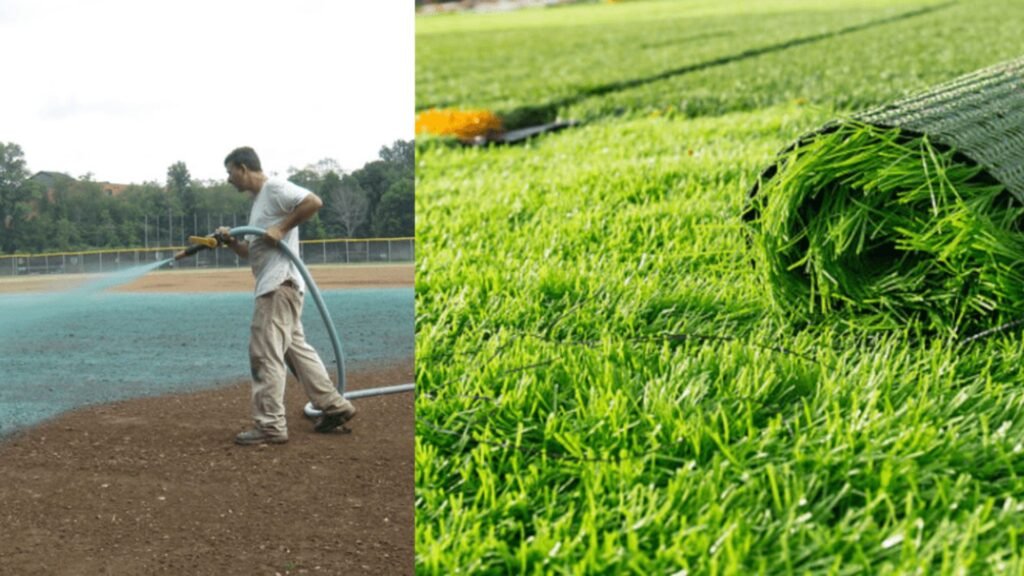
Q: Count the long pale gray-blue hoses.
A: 1